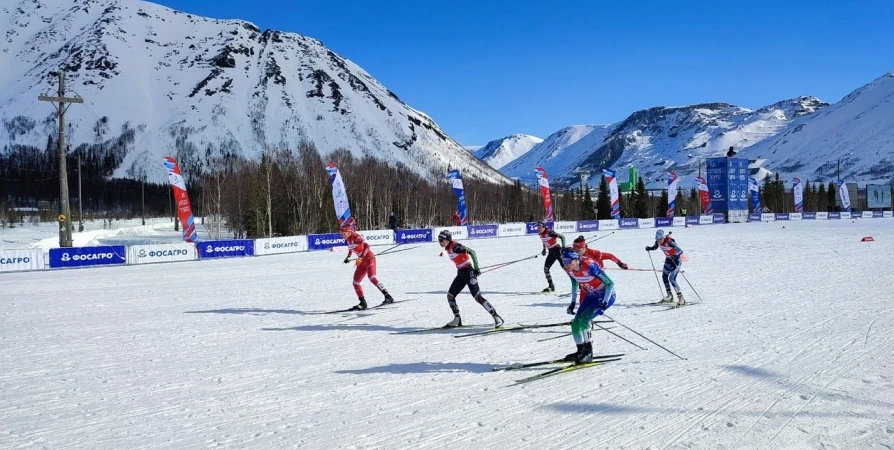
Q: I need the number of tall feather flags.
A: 10